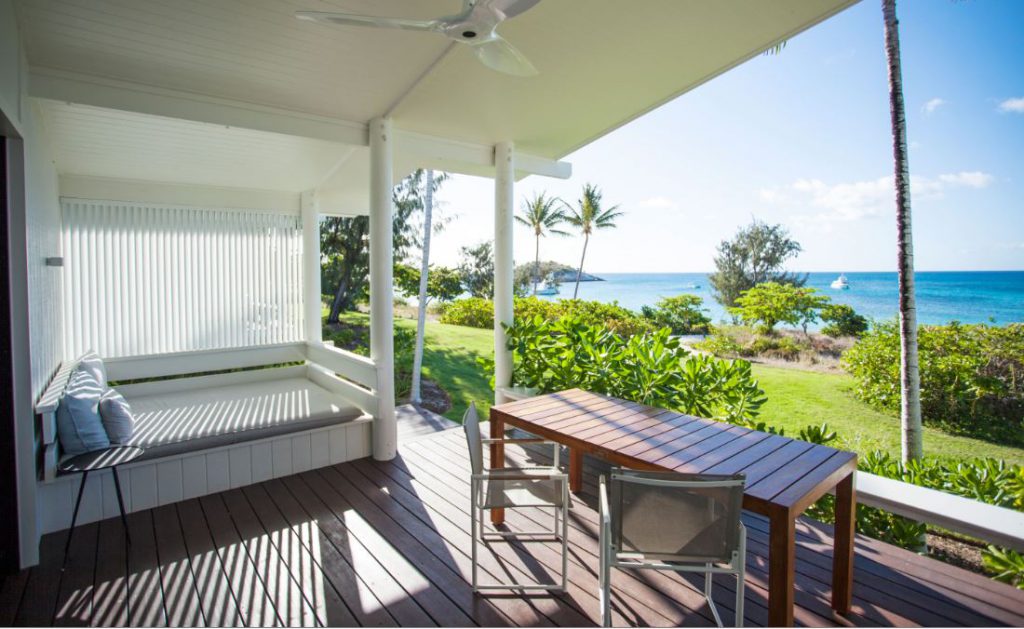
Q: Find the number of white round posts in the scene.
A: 3